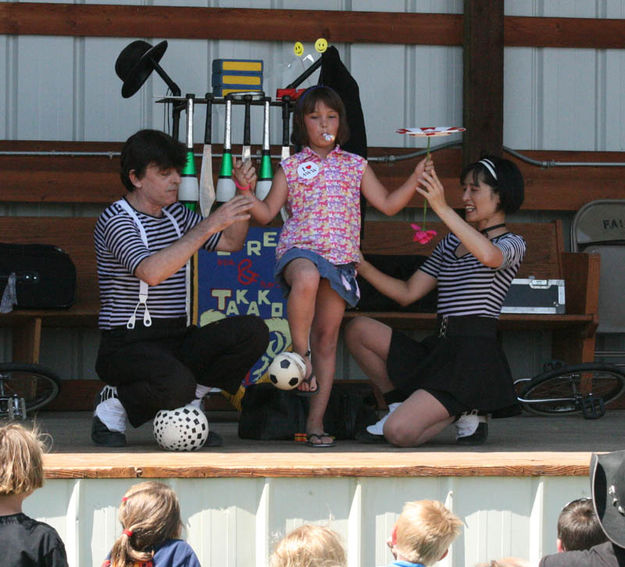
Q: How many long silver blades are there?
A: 3